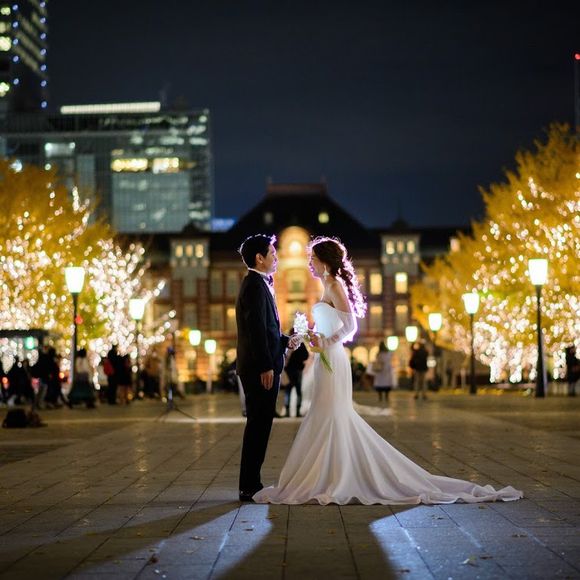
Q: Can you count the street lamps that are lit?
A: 9